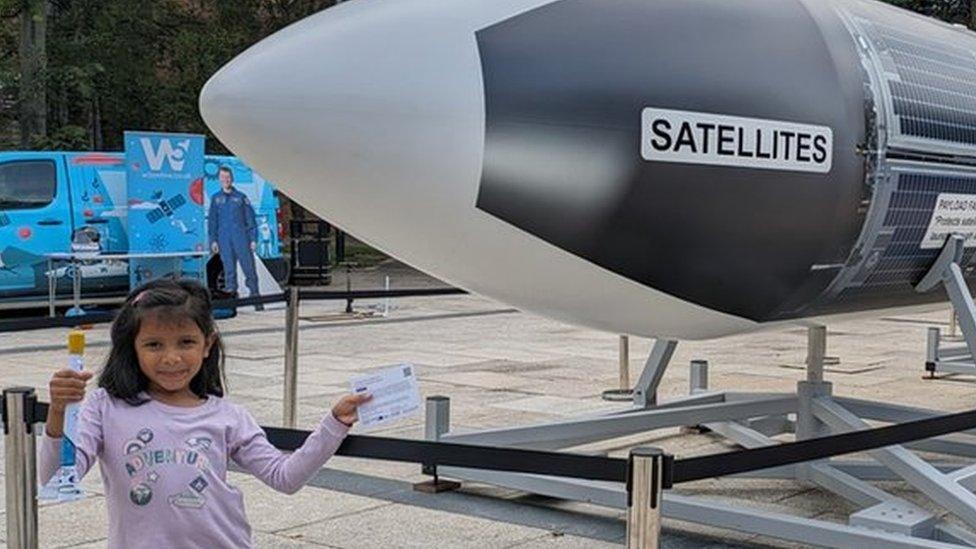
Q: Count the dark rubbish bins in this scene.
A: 1